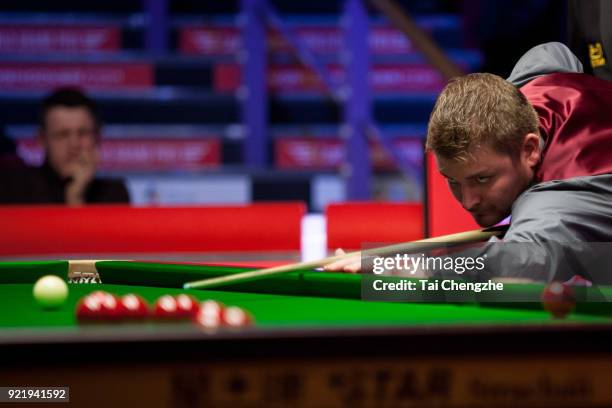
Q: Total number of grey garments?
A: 1